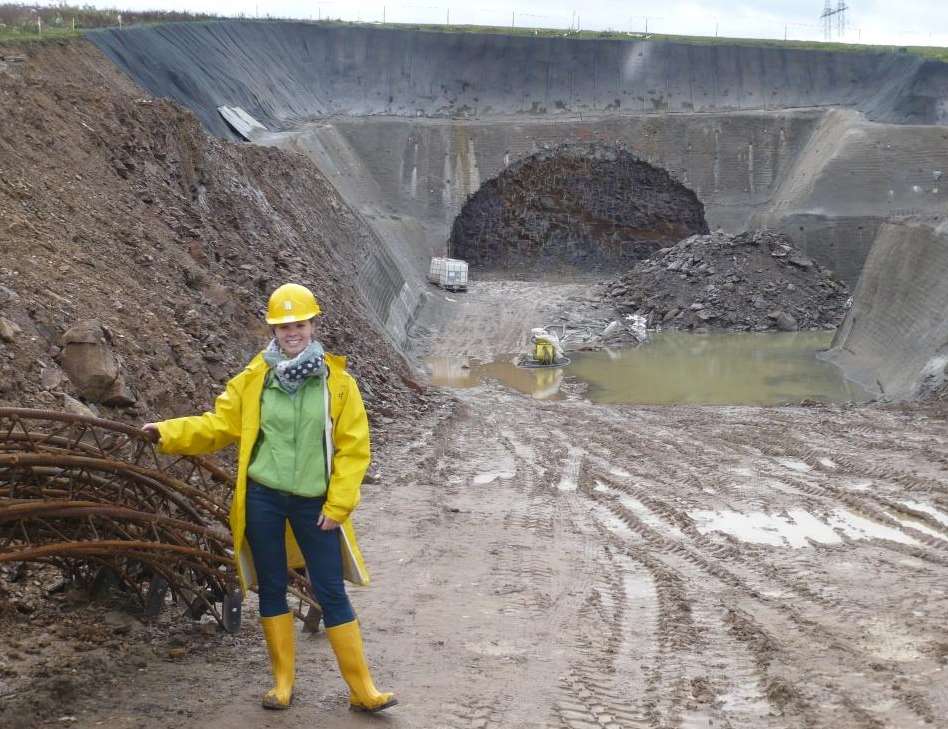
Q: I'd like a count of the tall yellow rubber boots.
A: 2